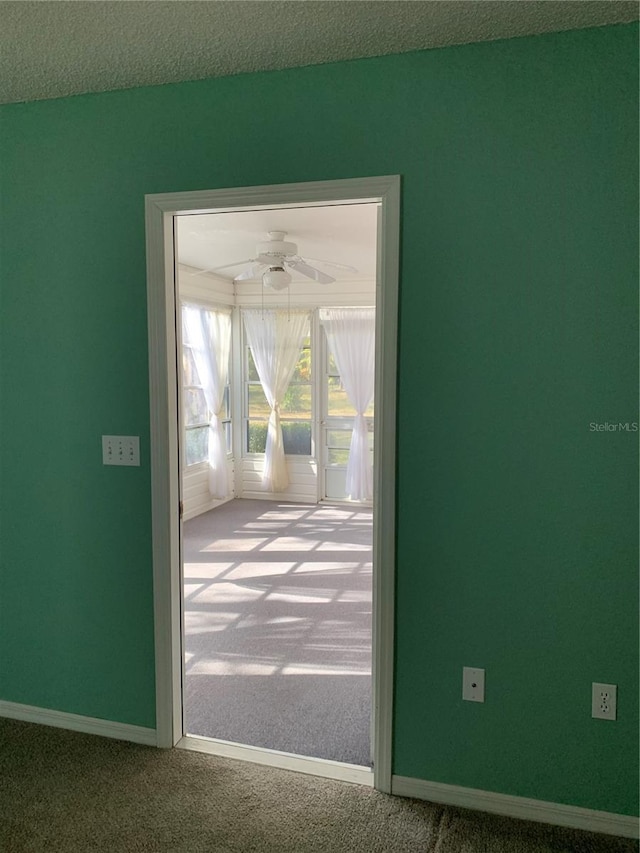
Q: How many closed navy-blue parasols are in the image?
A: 0